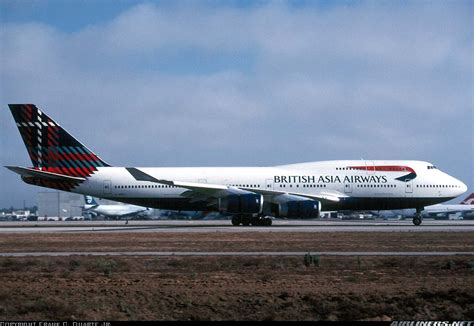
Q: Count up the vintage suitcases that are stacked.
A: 0